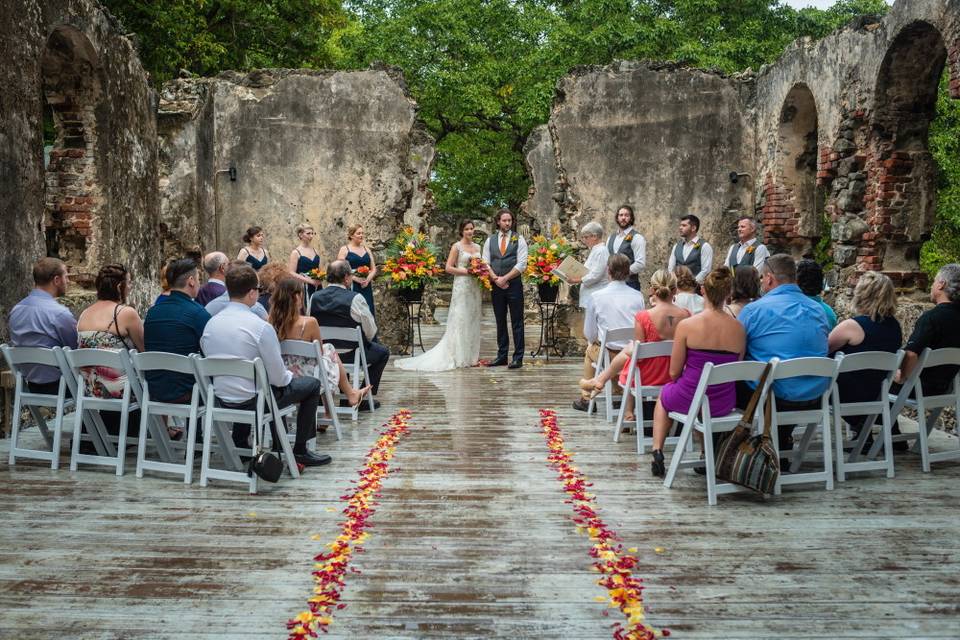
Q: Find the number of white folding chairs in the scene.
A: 12